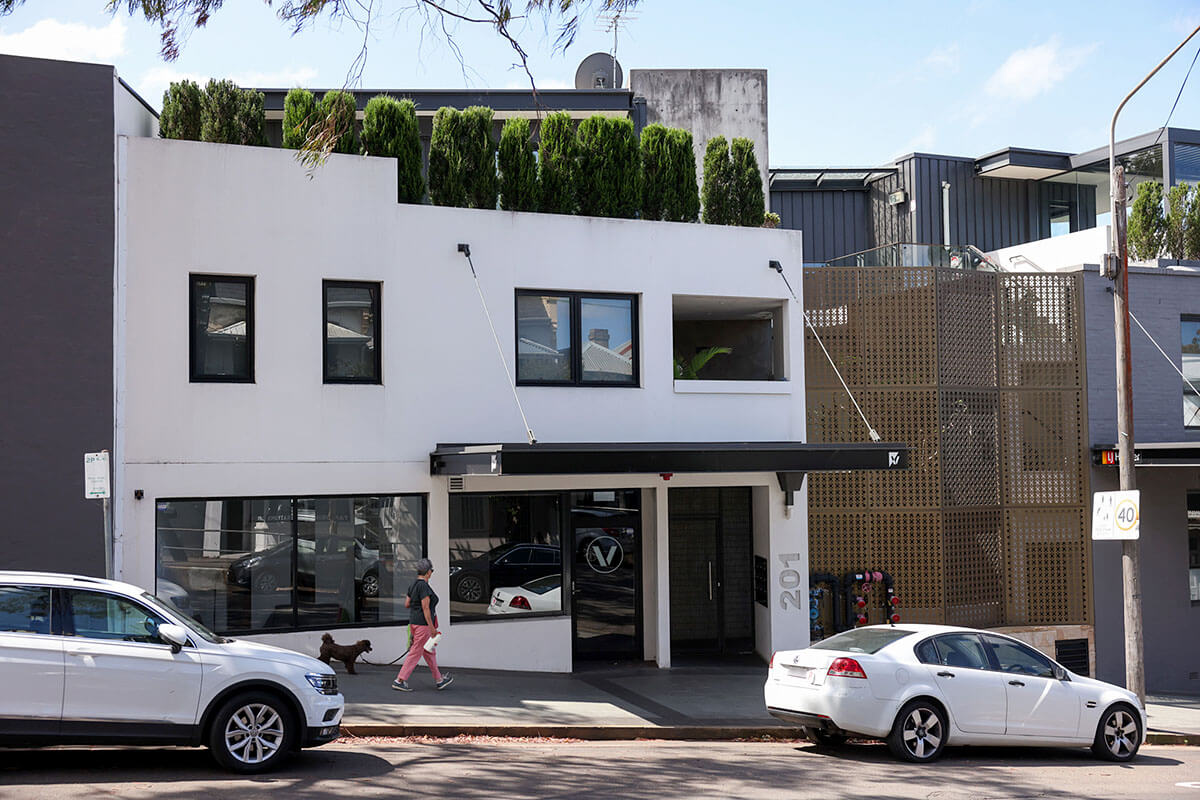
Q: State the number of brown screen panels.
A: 12